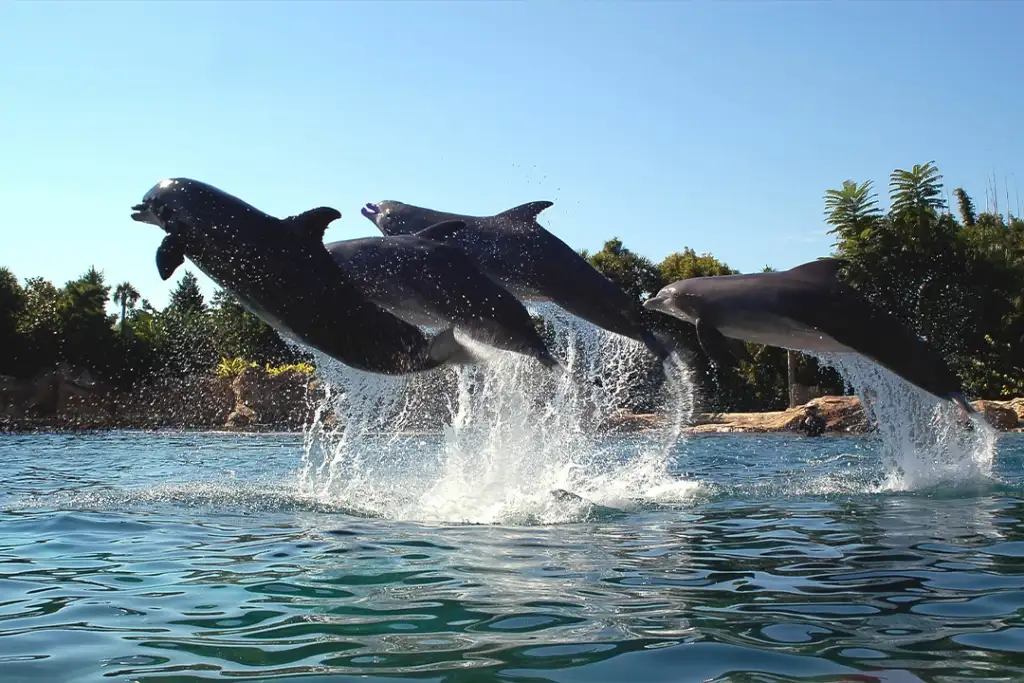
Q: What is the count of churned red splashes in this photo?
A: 0